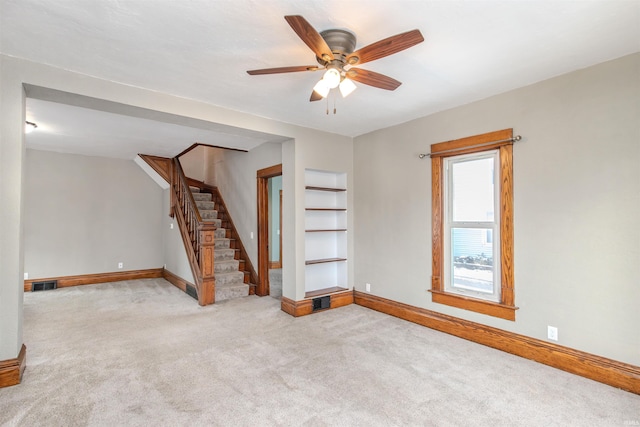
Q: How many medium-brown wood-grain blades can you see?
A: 5